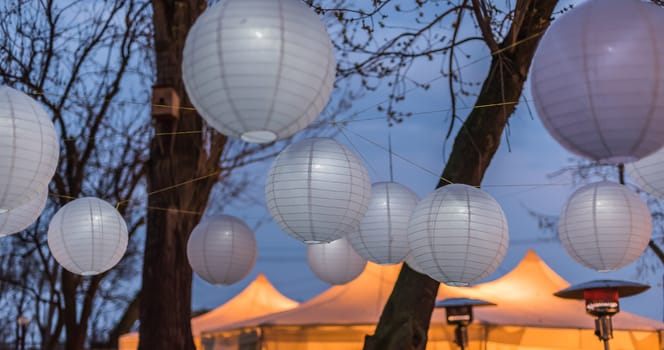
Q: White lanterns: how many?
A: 12